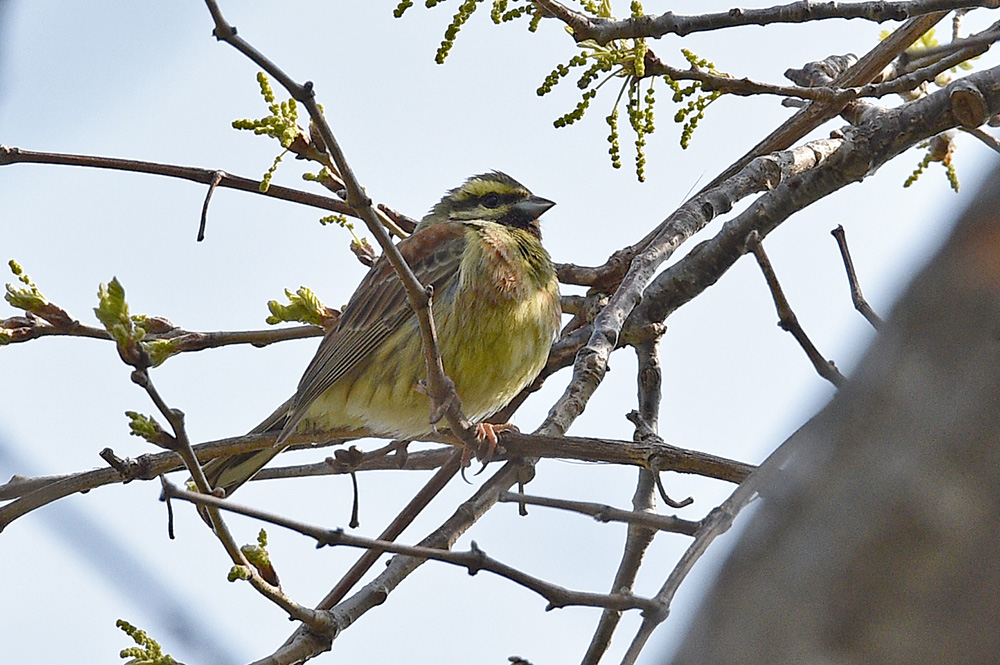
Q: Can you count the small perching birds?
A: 1